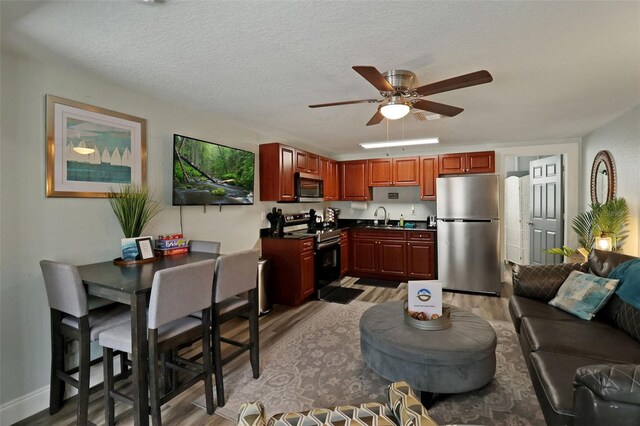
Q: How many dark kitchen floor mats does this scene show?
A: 2